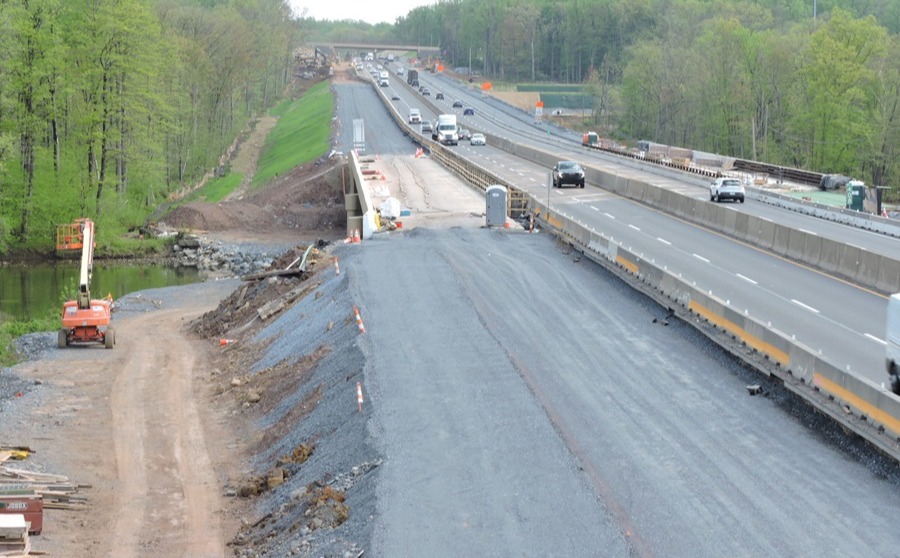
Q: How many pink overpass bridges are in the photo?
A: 0